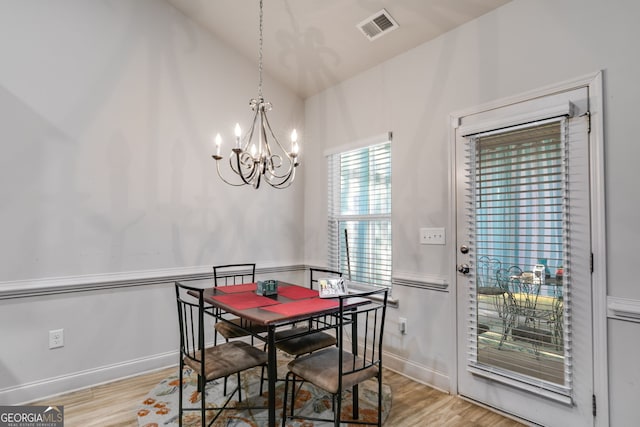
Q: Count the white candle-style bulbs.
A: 5